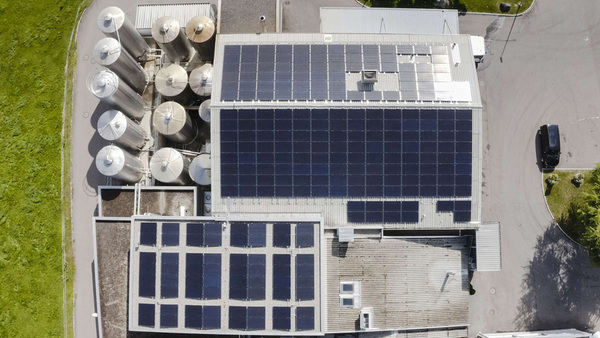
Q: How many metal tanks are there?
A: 13